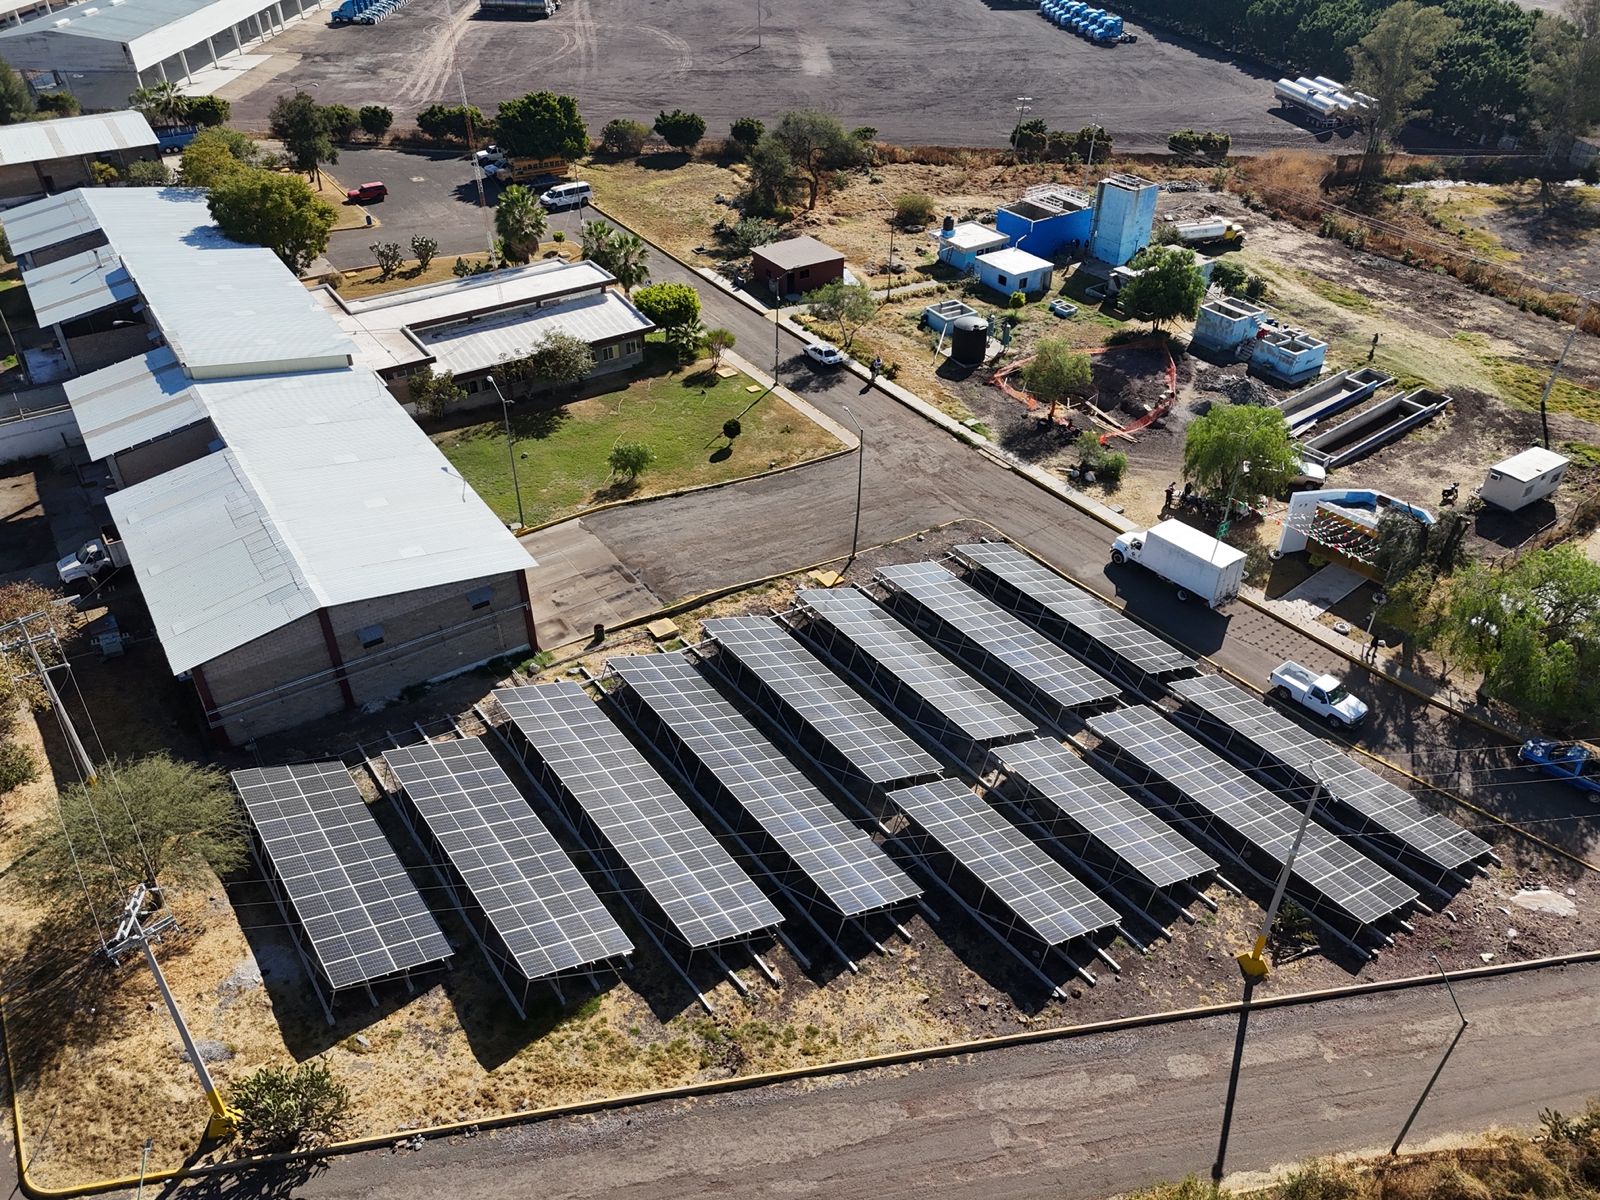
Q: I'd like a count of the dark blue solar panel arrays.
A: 12